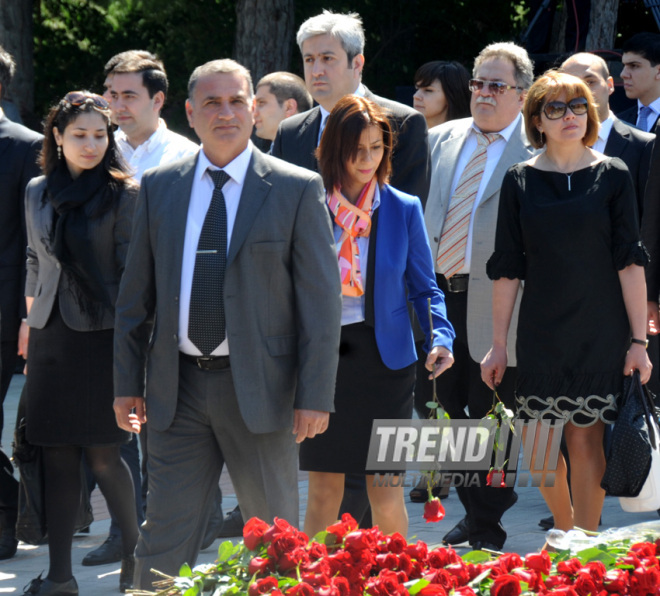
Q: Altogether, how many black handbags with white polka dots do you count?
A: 1